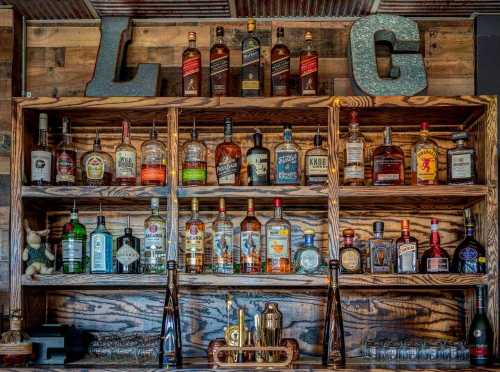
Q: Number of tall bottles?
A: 2